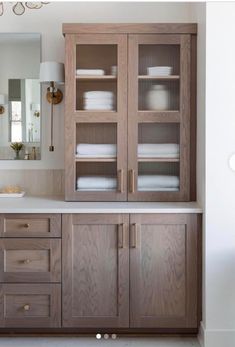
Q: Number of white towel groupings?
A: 7